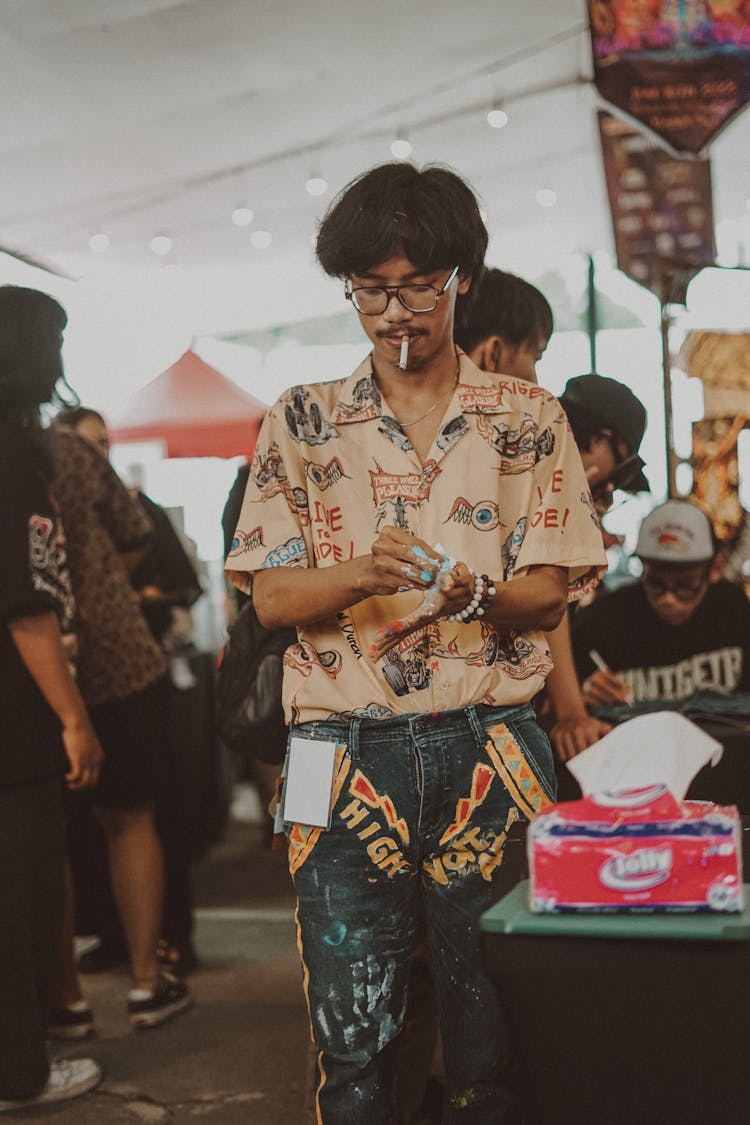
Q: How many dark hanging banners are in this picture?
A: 2